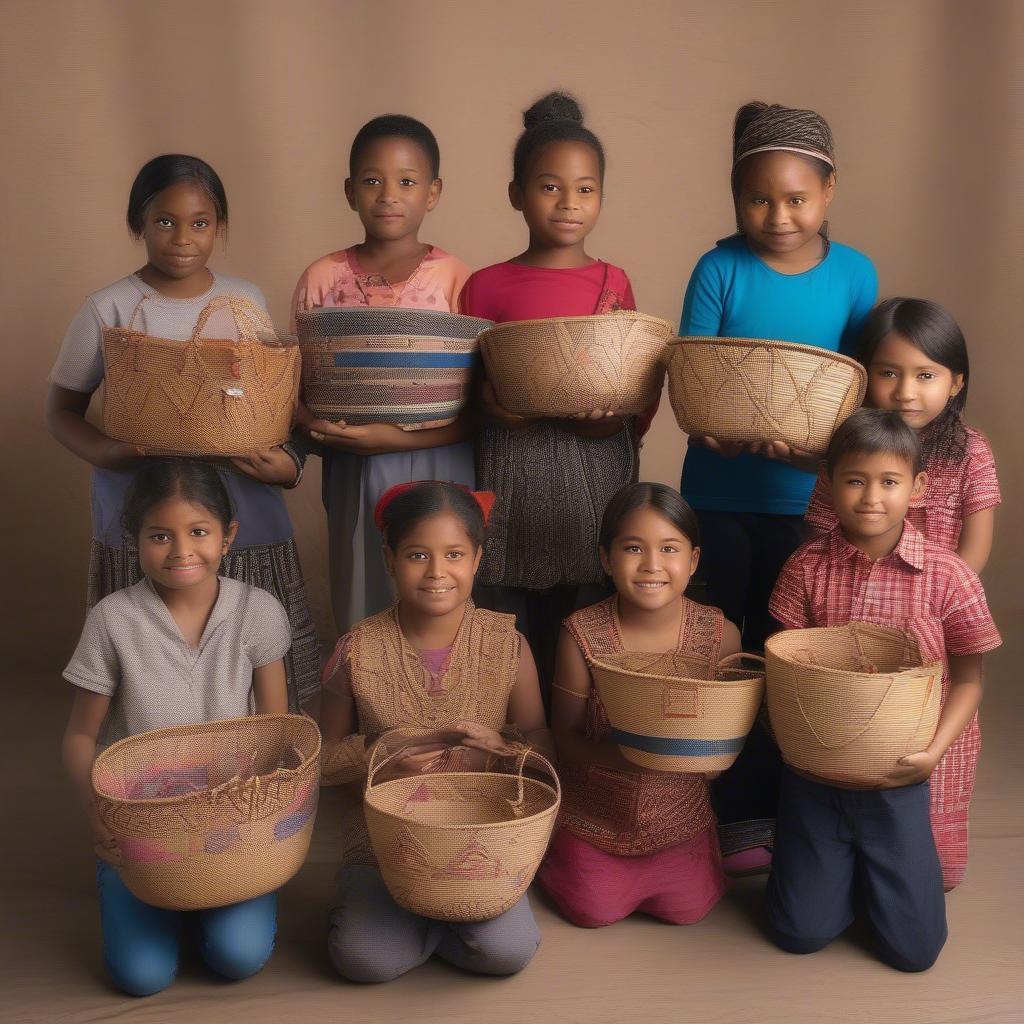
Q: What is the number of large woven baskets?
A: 8